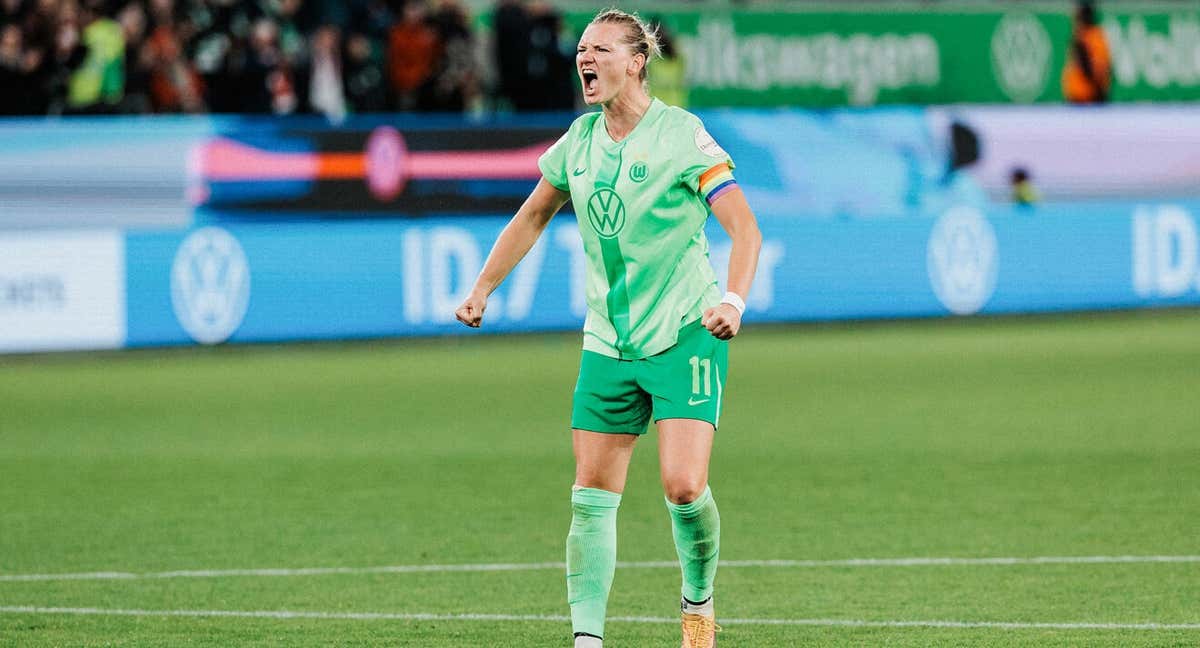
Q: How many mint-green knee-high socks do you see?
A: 2